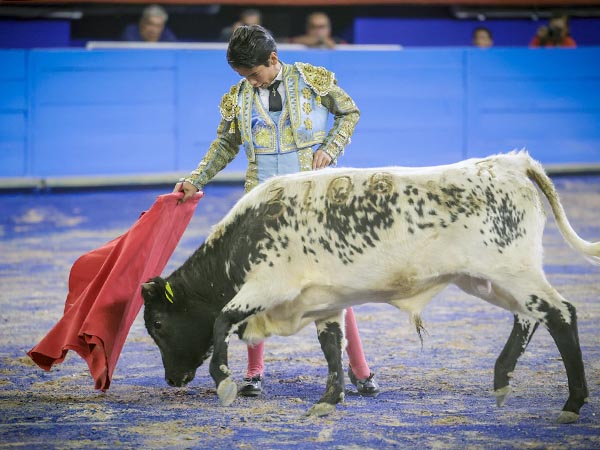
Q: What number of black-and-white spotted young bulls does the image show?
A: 1